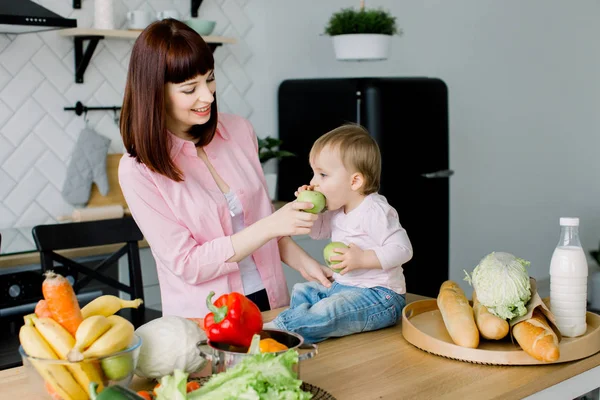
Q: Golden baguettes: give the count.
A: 3